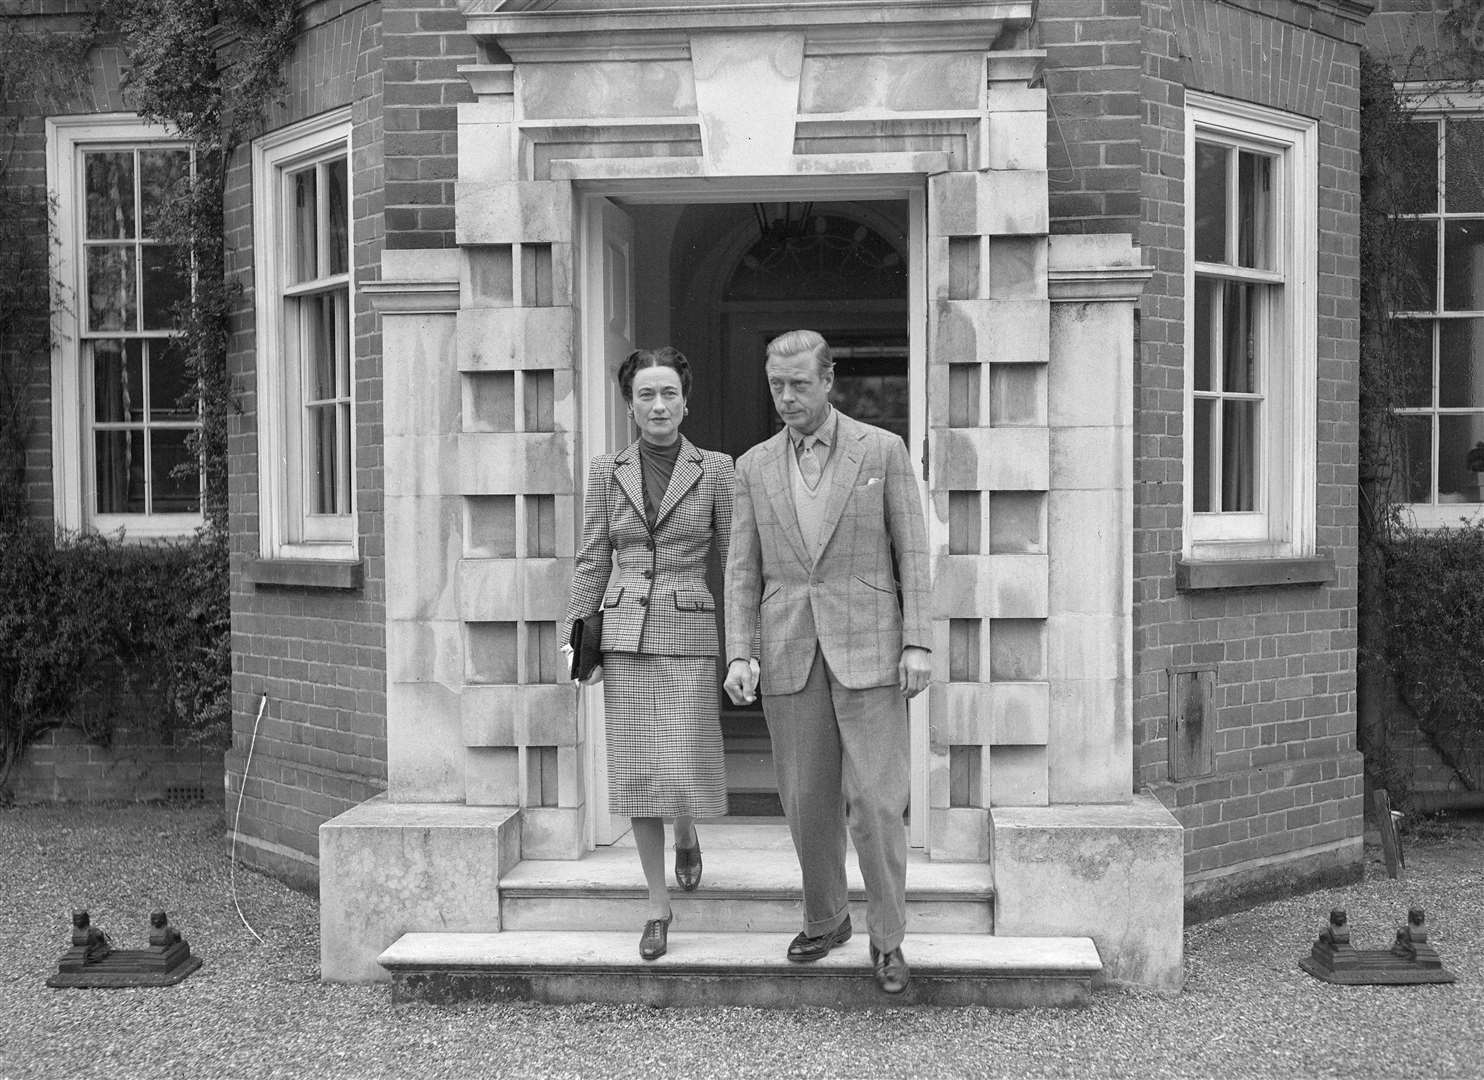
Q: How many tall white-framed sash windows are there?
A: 4